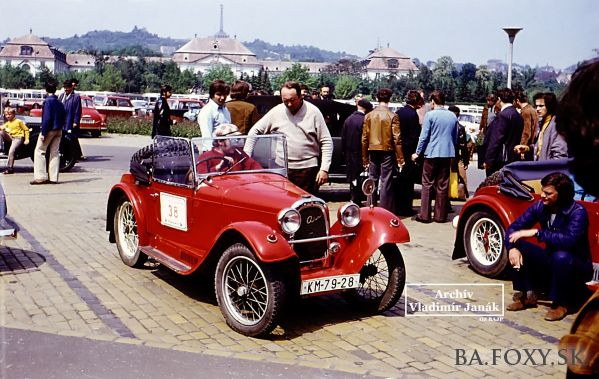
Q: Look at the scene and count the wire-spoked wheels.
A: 4